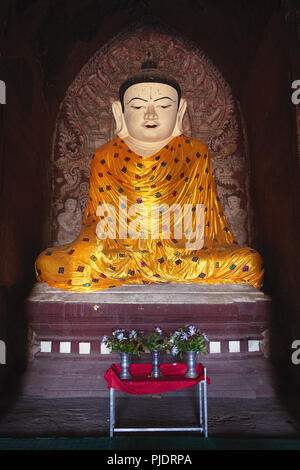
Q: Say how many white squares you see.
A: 7